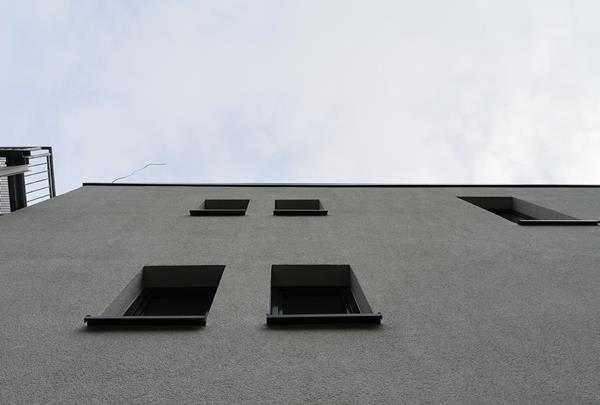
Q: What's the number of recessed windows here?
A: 5